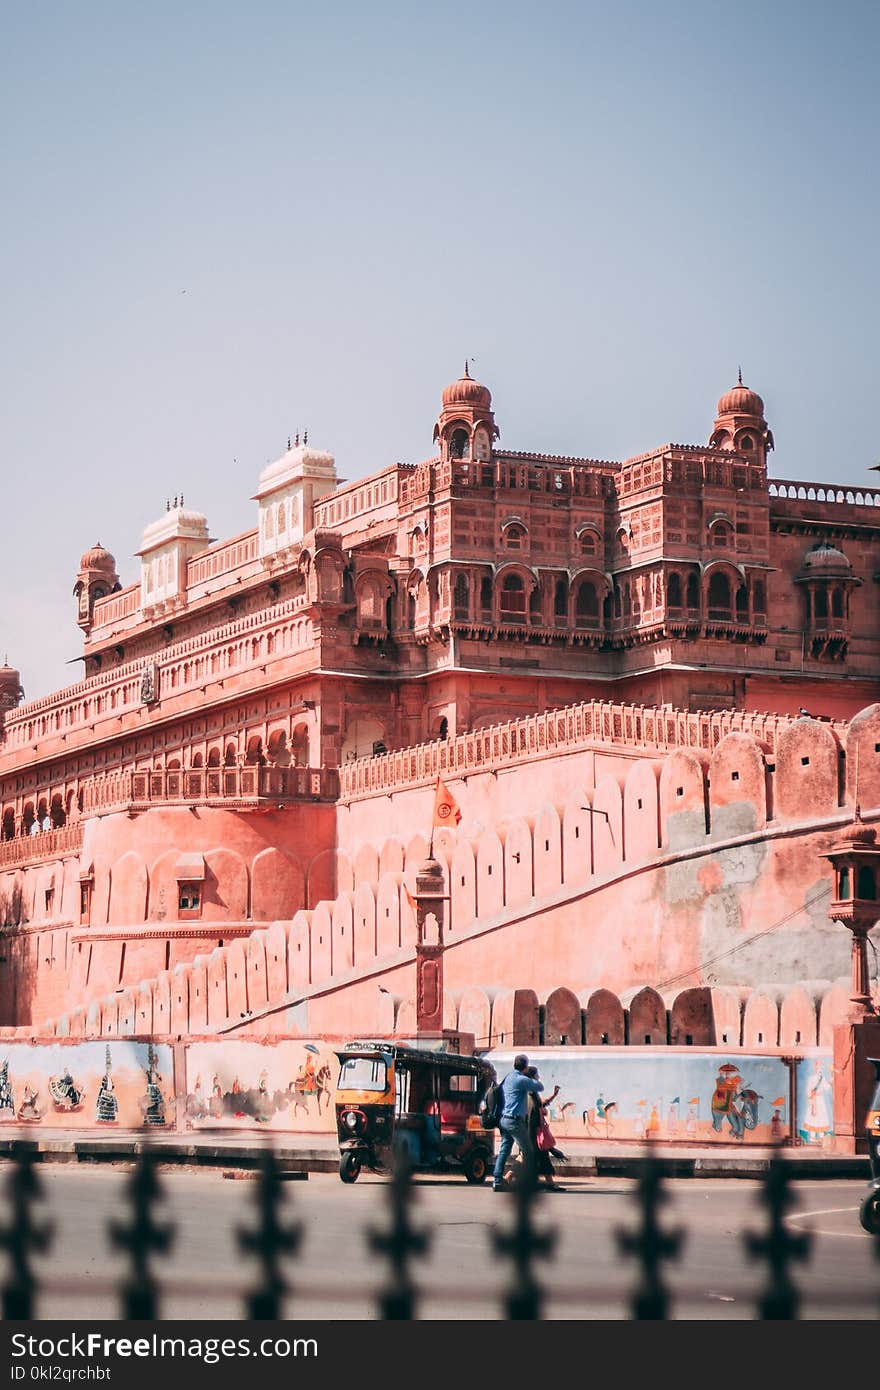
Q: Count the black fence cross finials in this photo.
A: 7